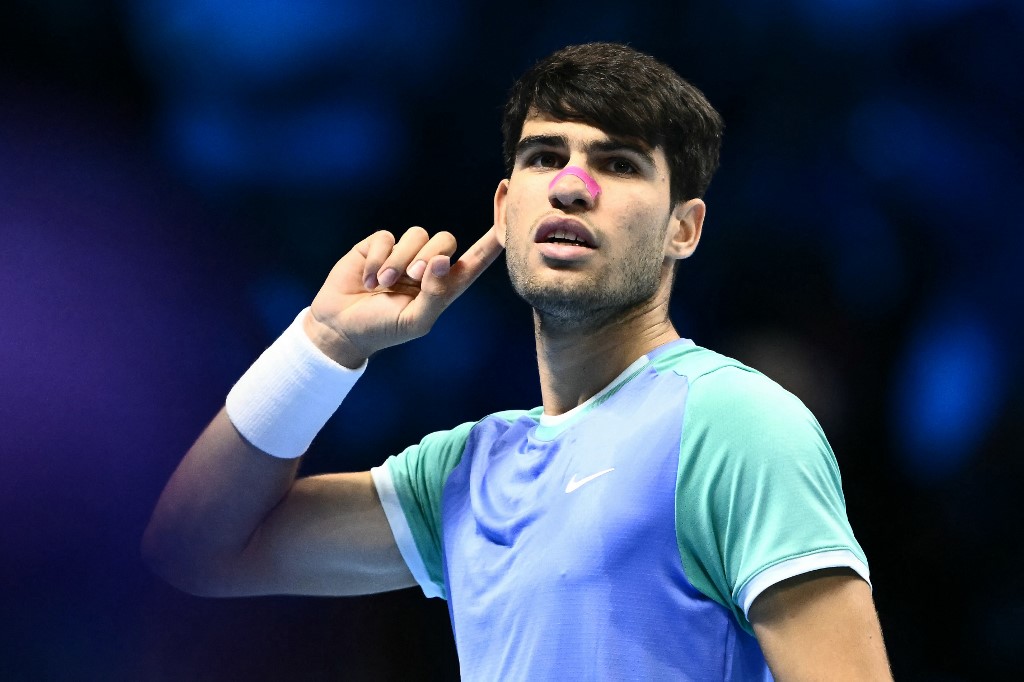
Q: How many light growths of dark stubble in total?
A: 1